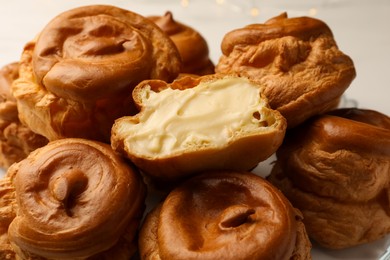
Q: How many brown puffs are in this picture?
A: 8